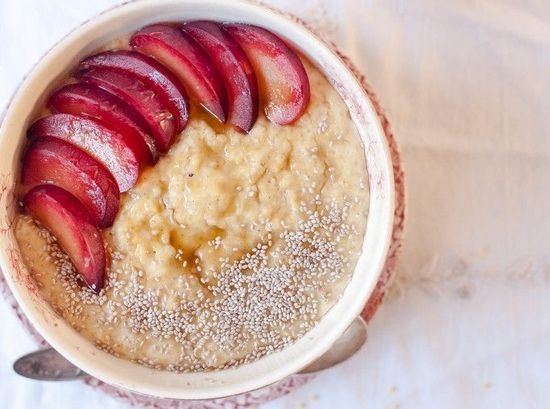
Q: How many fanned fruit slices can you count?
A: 9